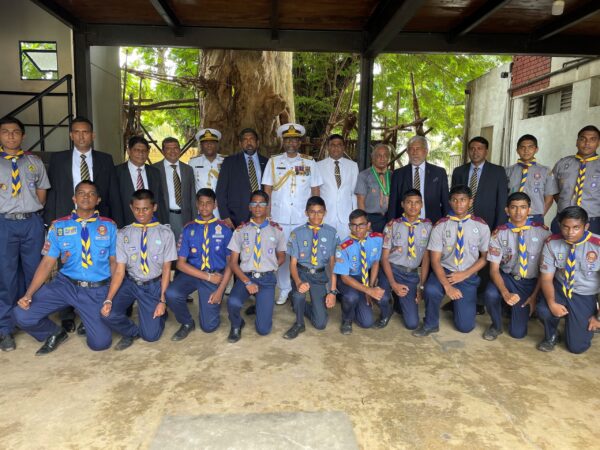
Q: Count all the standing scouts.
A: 3